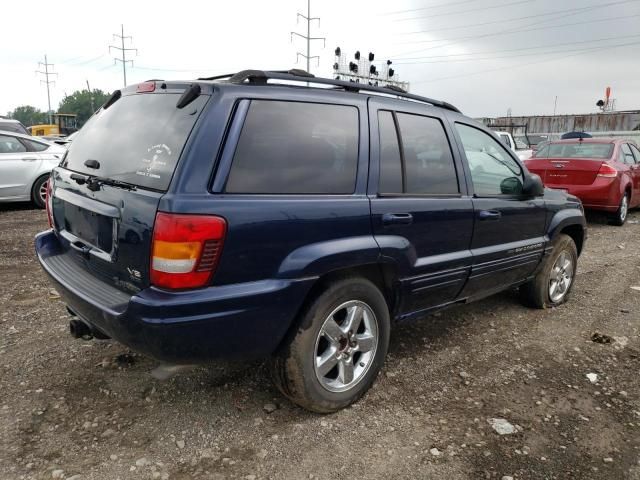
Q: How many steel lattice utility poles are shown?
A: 3